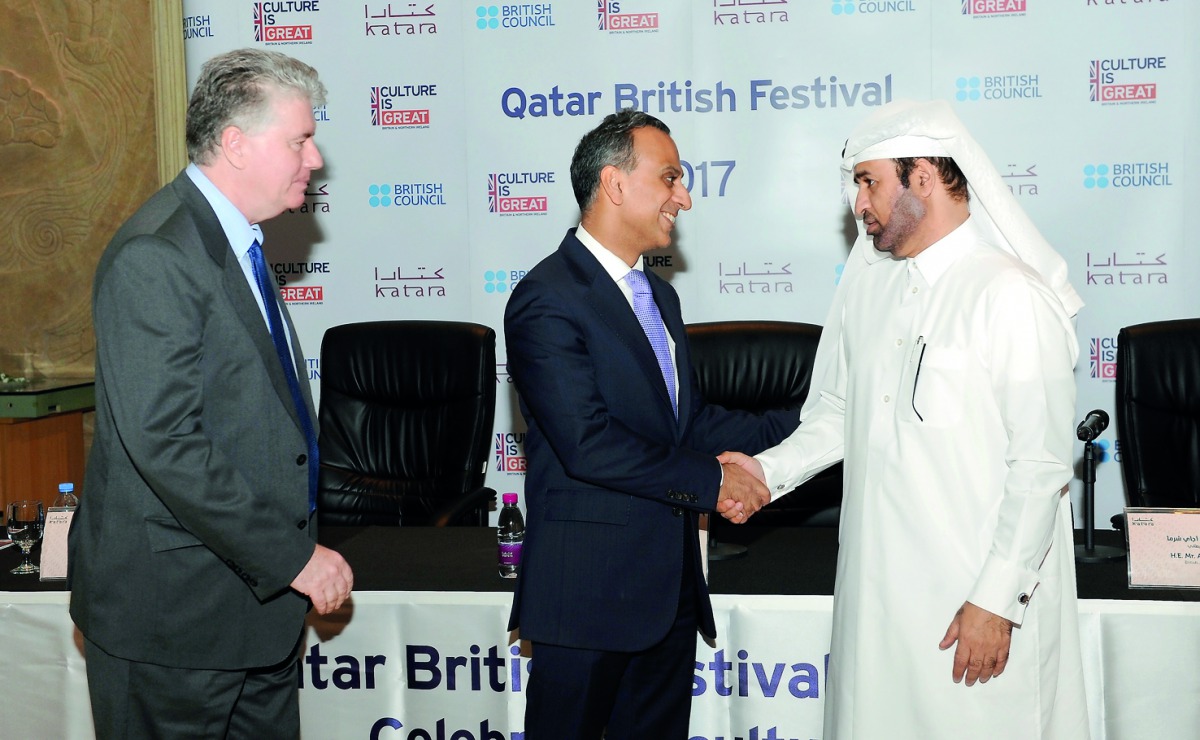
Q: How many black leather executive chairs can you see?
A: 3